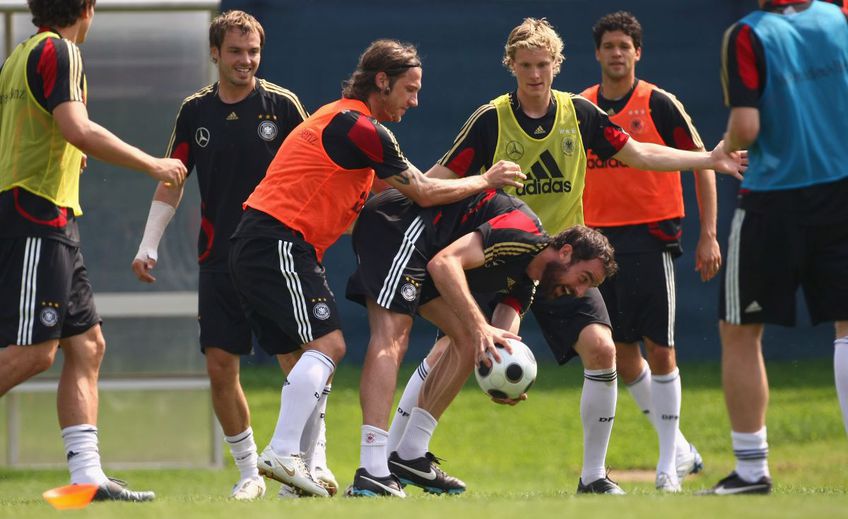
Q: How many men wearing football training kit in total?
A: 7